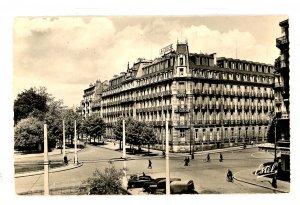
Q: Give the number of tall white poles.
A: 5